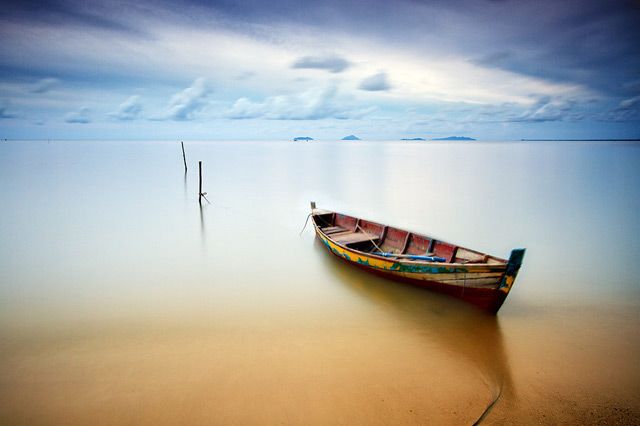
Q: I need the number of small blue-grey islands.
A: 4